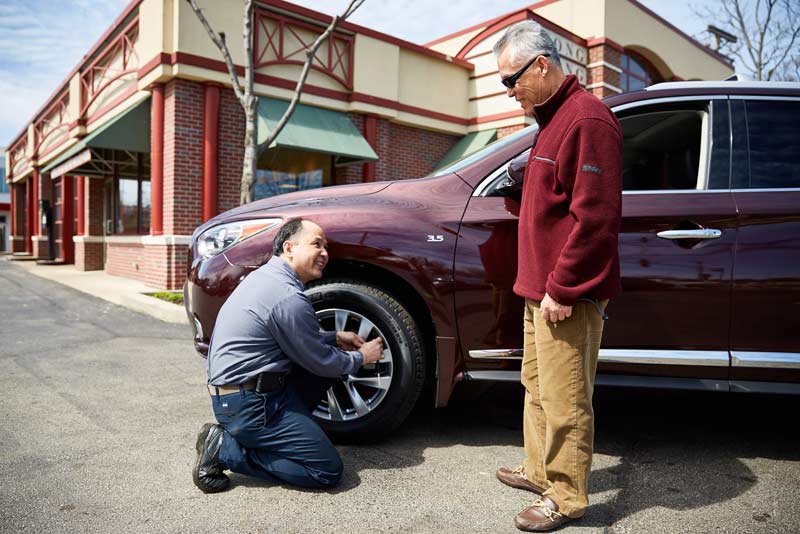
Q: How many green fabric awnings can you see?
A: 3